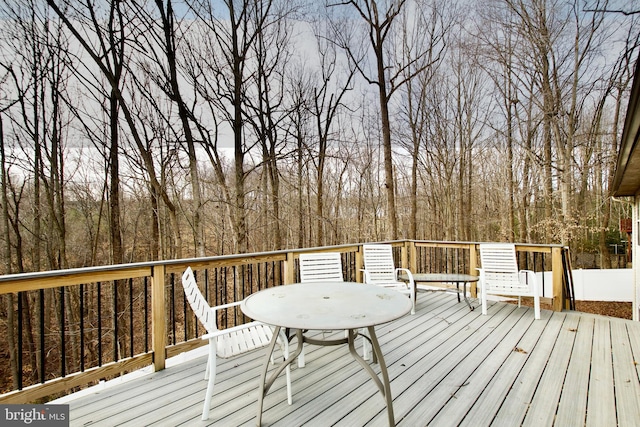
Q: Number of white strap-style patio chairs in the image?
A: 4